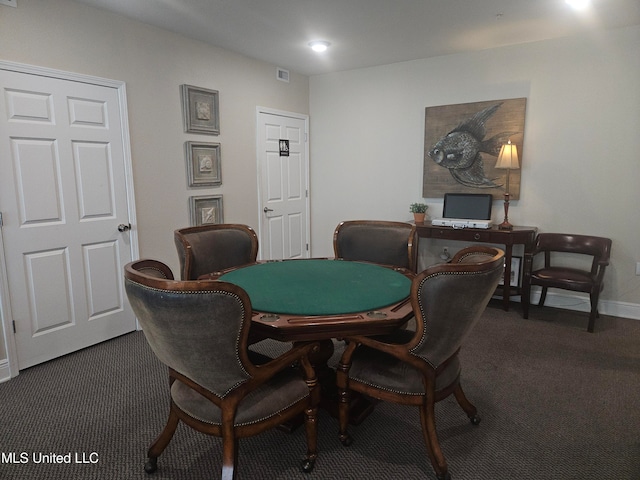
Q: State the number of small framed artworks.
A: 3